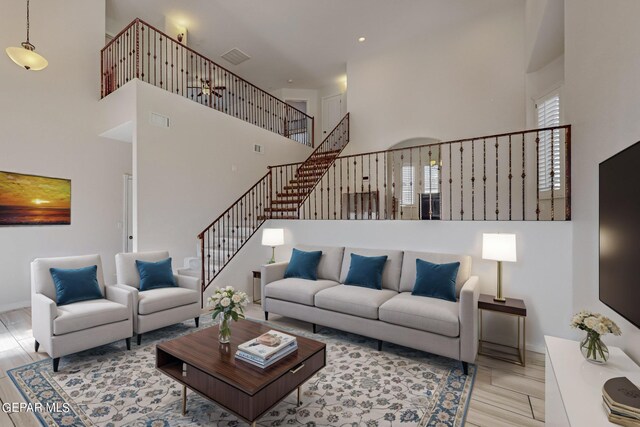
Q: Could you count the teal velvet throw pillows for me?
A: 5